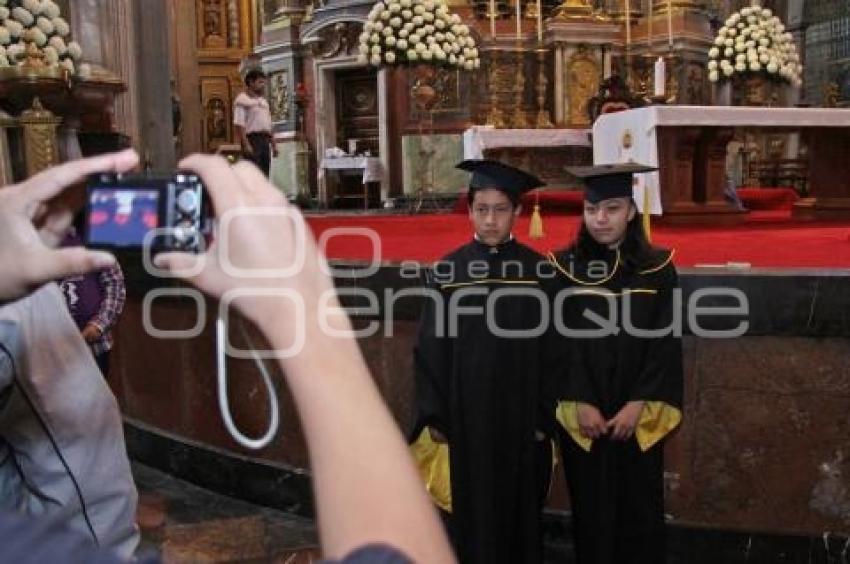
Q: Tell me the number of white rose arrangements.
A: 3